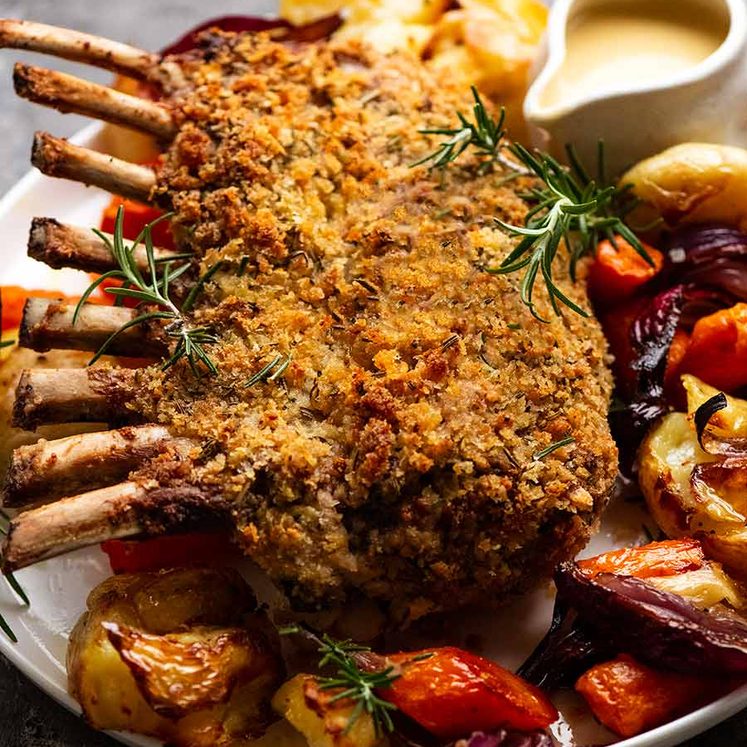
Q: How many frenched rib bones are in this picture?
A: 8